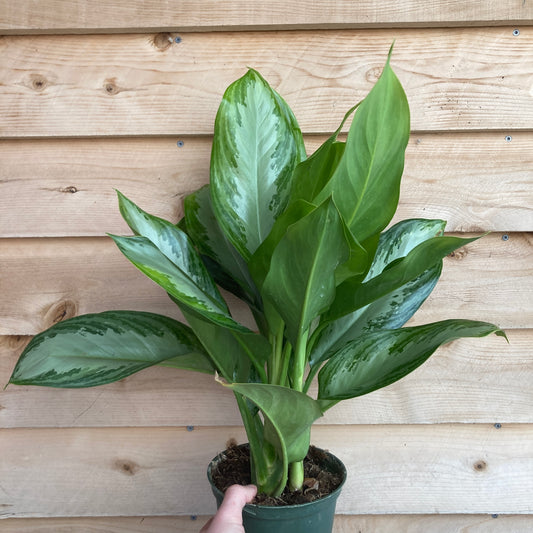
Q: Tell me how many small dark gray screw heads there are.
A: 9